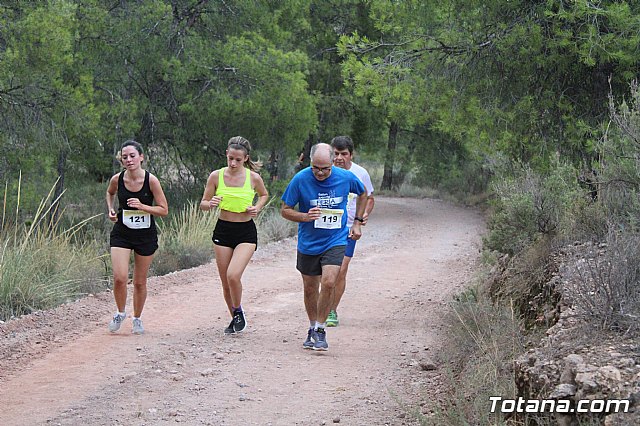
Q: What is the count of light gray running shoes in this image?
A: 2